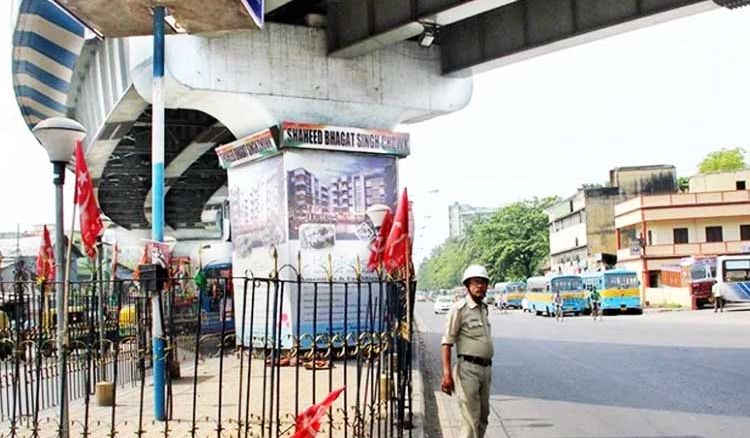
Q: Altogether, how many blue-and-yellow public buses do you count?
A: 3